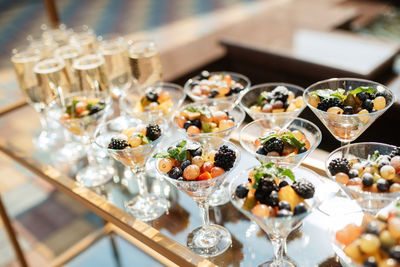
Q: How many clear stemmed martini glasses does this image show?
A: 12